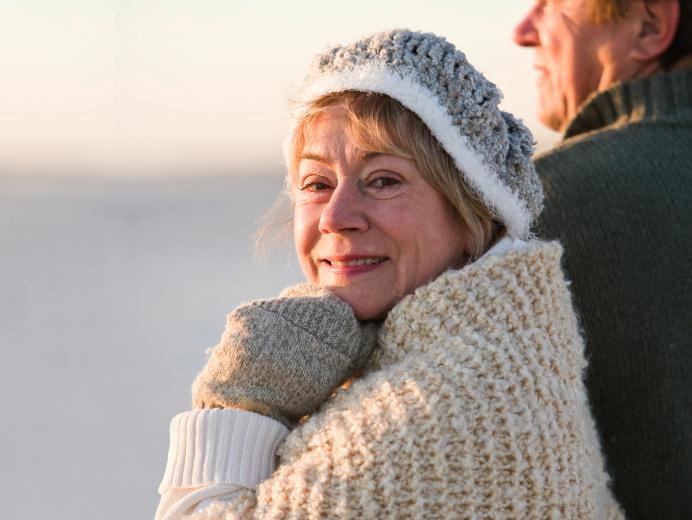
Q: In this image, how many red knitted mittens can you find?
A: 0